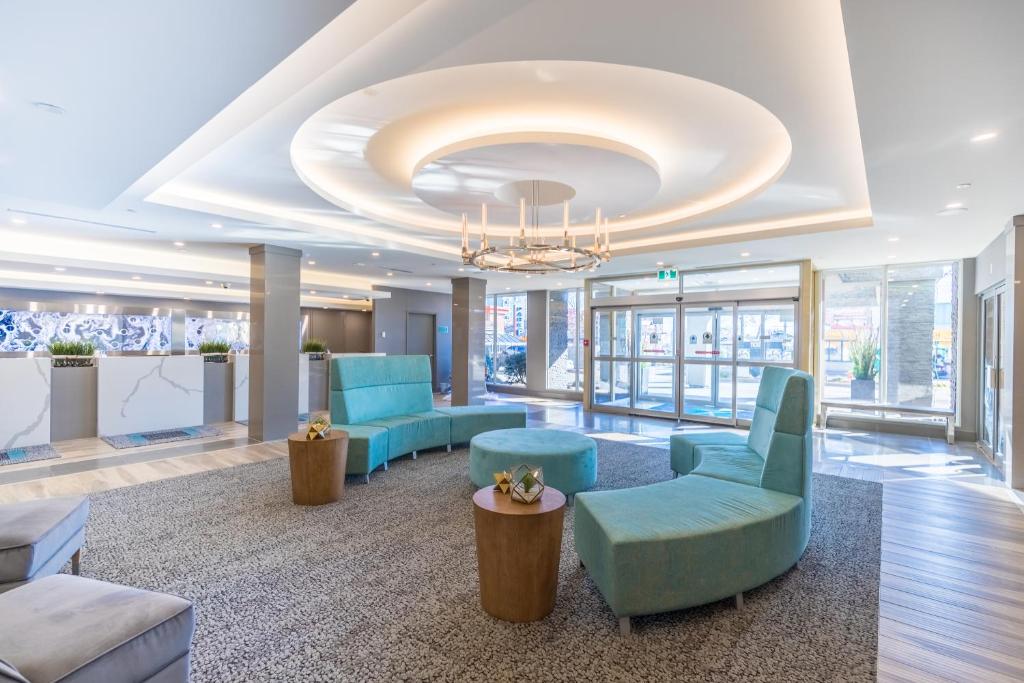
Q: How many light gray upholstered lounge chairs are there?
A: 2